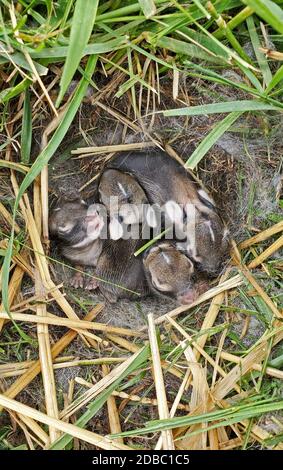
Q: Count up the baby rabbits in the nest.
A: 4